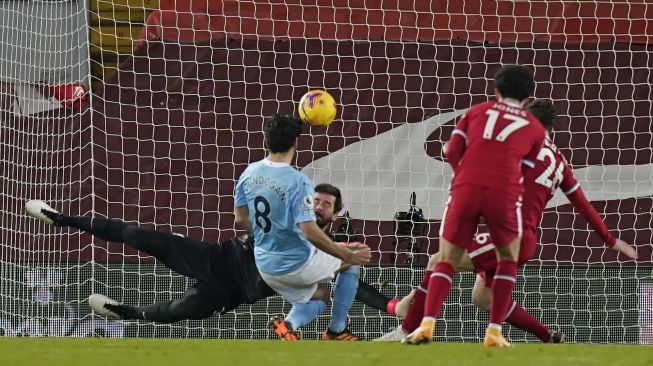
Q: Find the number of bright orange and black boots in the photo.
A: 2